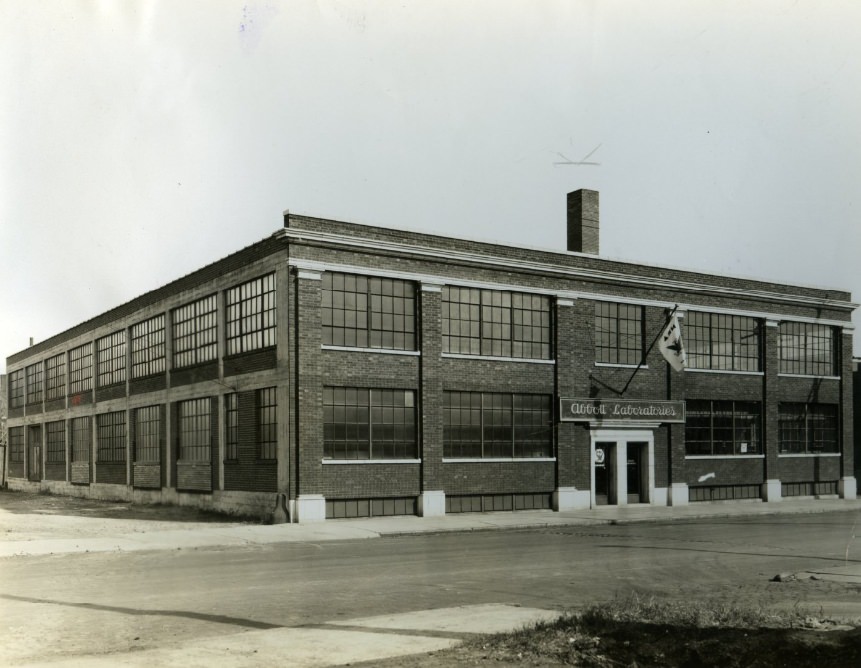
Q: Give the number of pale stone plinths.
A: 6